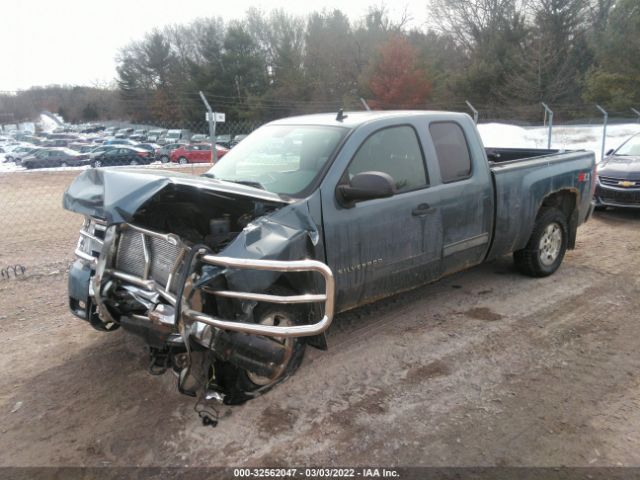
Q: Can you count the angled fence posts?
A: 6